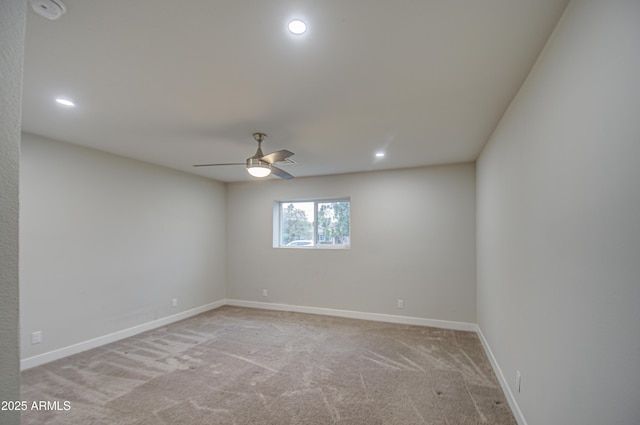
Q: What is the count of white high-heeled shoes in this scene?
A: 0